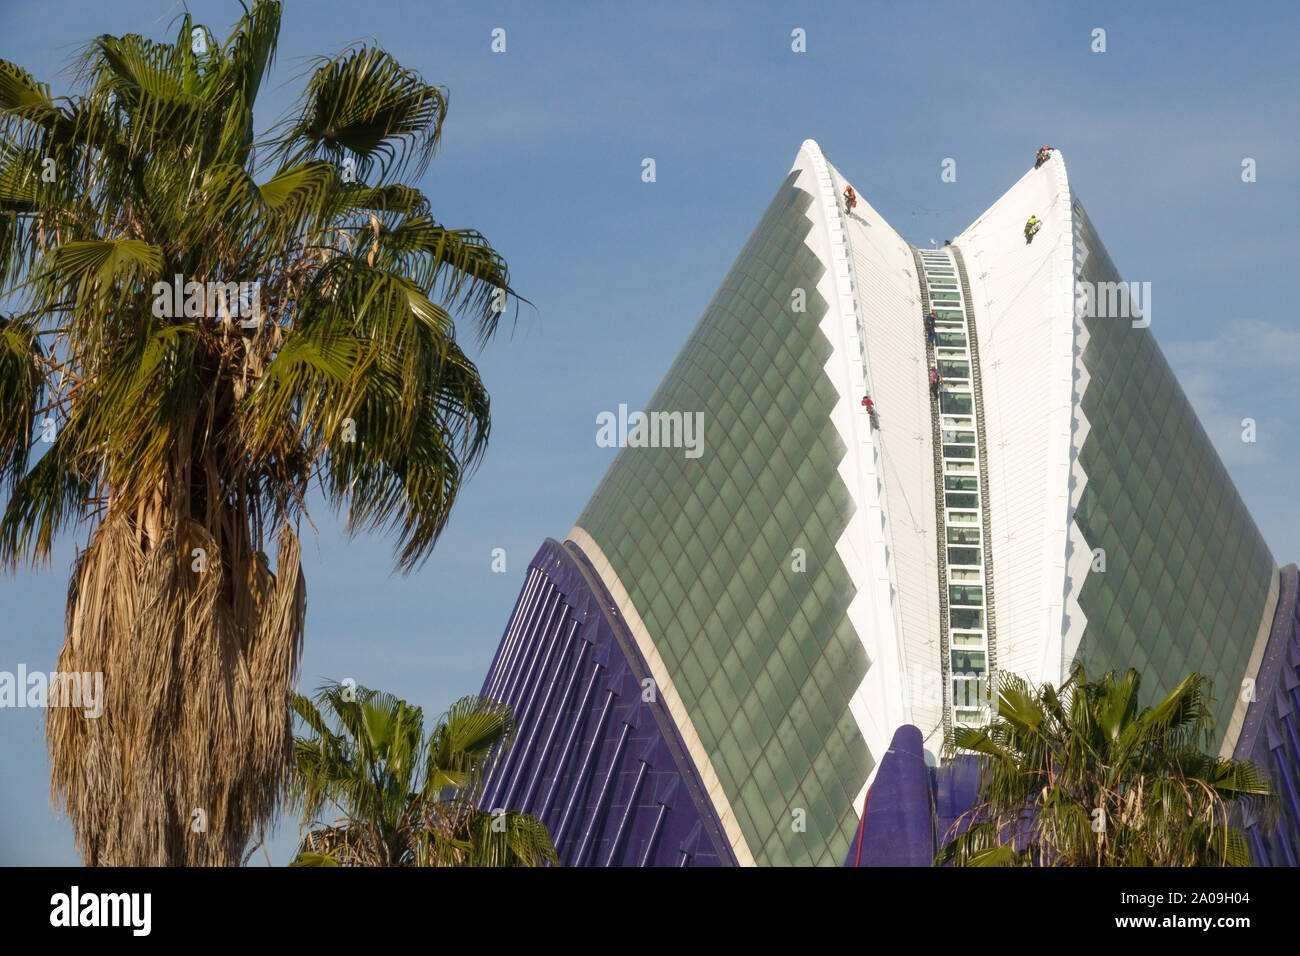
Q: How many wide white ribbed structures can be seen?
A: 2